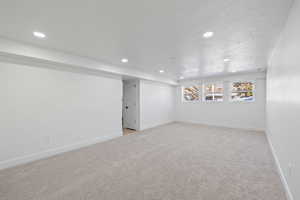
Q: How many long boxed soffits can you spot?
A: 1